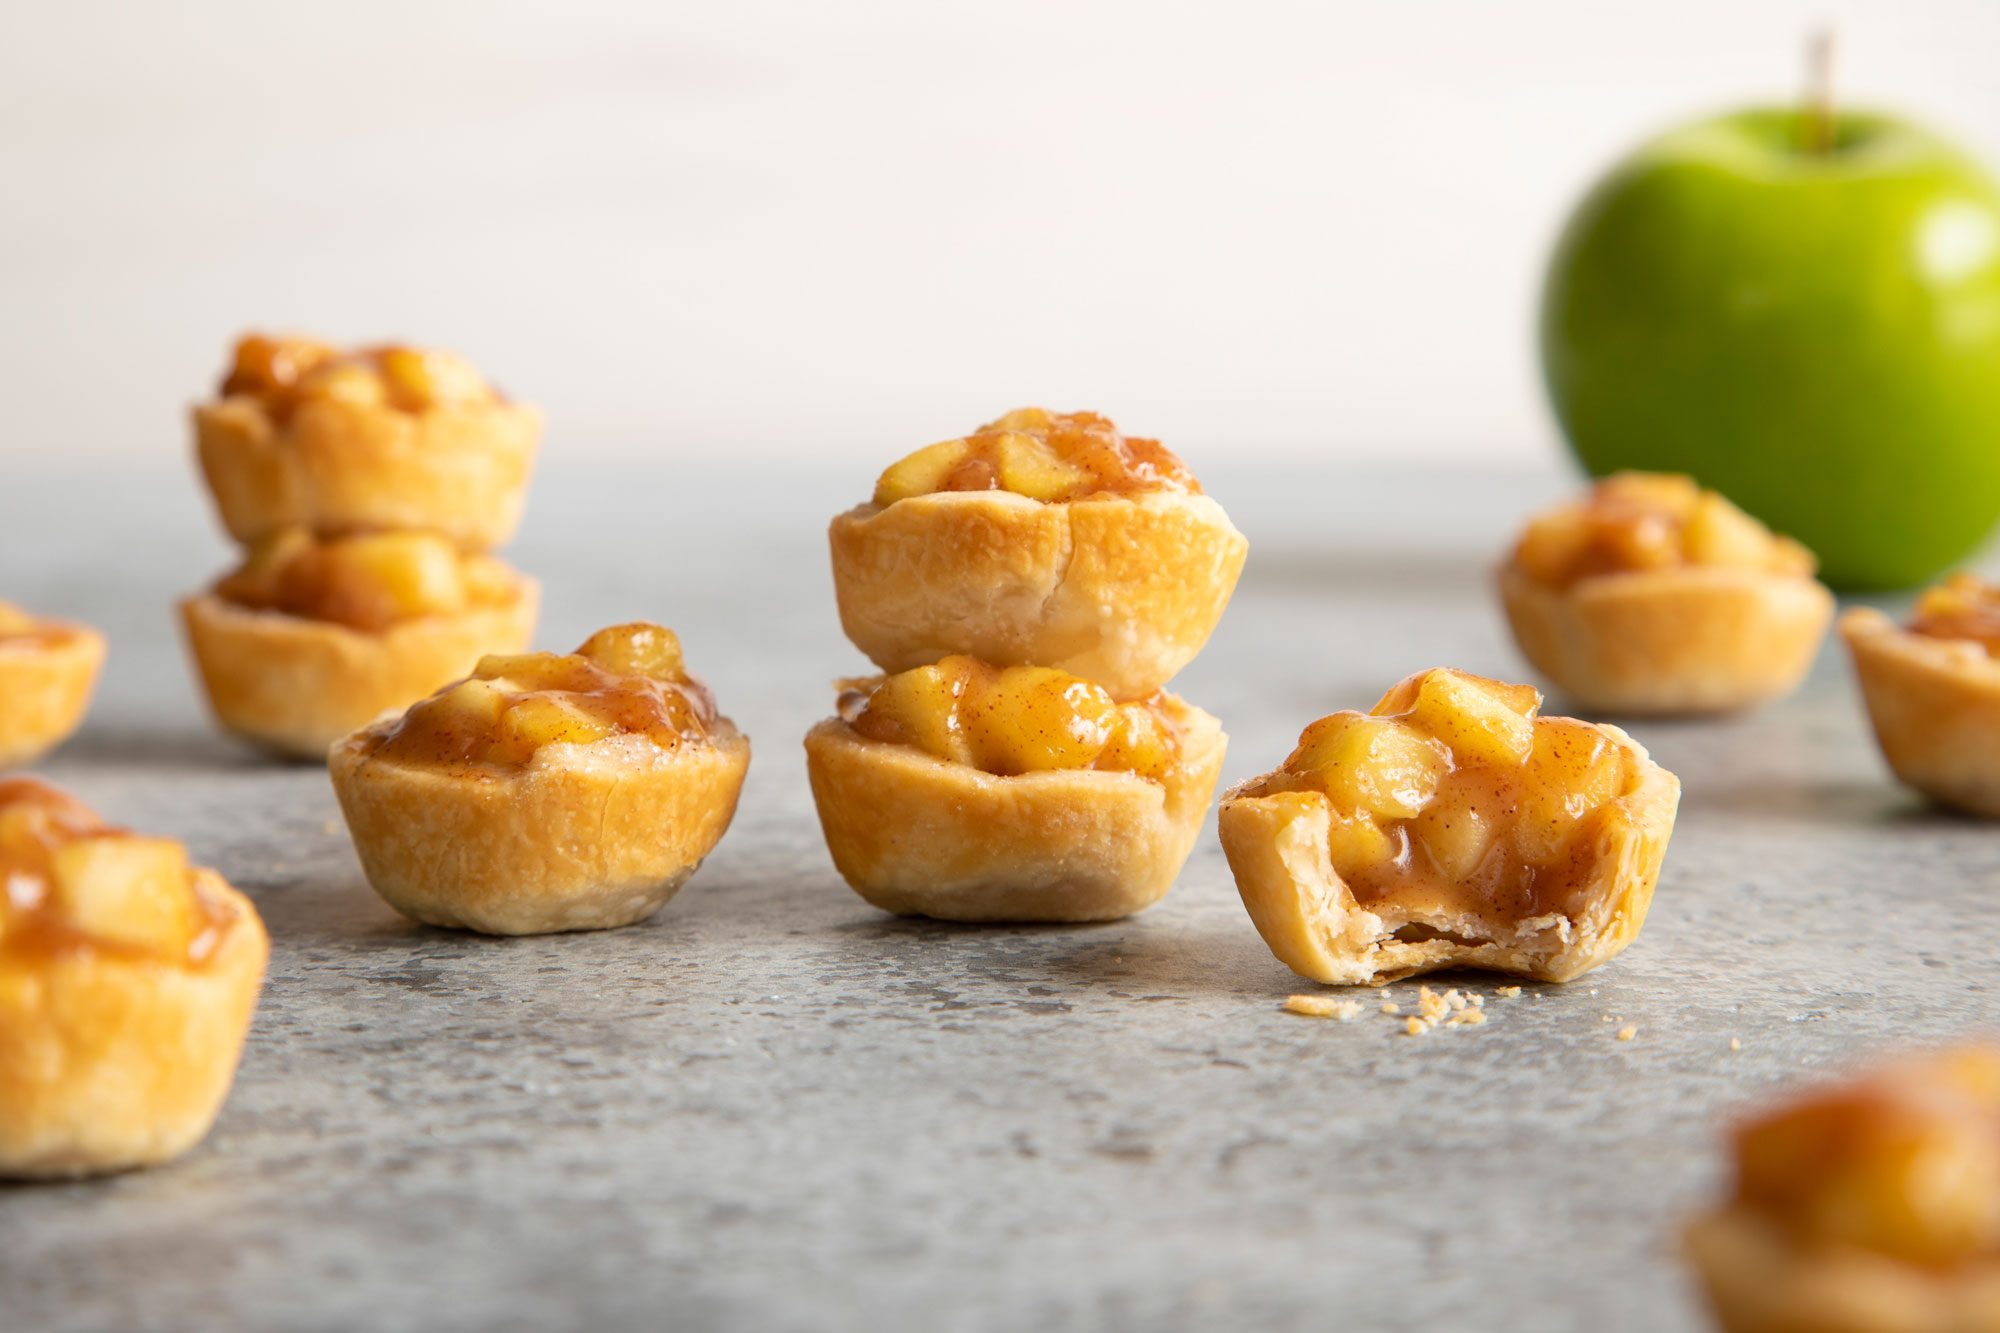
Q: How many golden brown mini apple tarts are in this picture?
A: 11